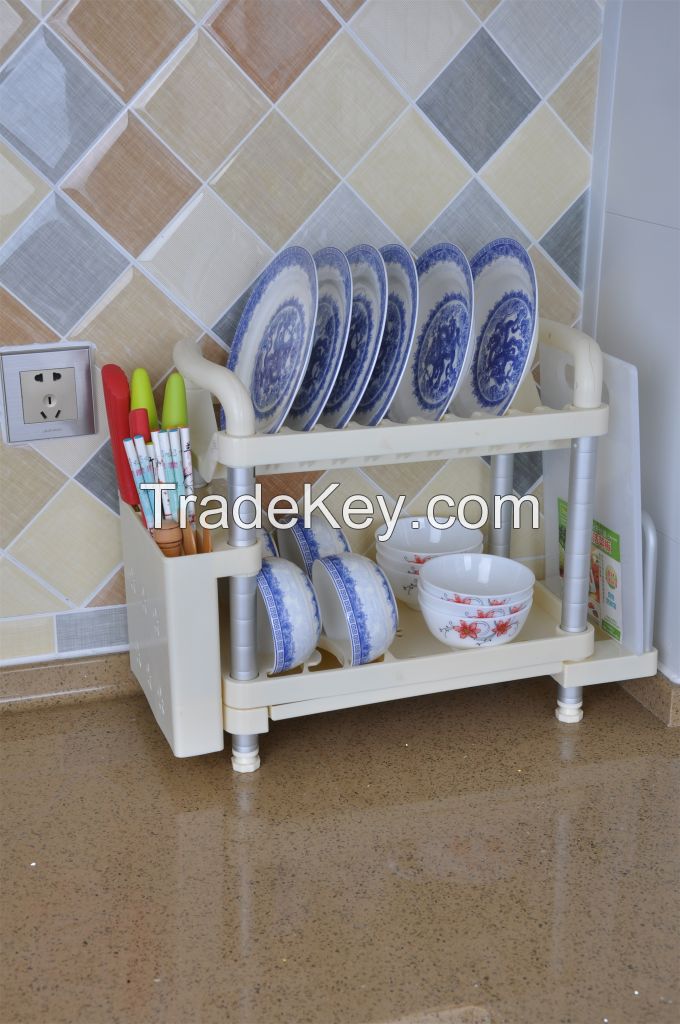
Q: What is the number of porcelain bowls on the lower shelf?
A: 10